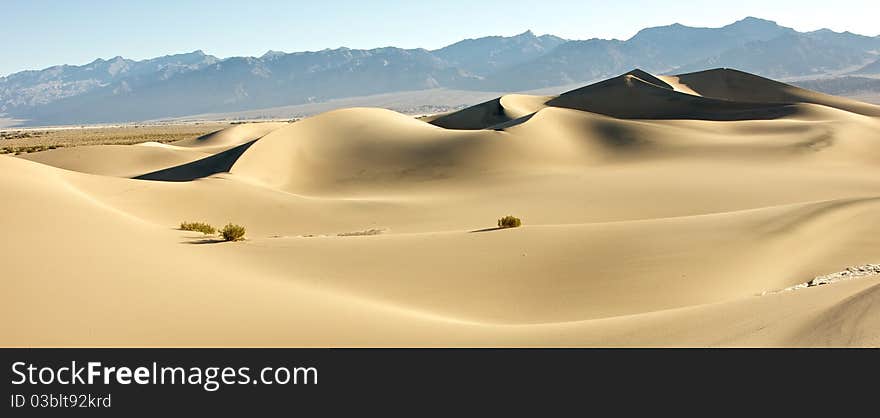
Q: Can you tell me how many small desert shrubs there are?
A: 3